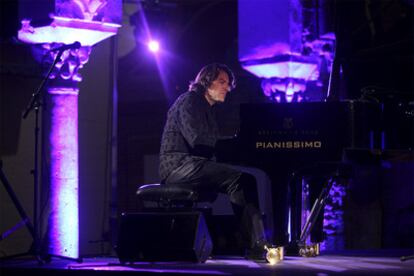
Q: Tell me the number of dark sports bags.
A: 0